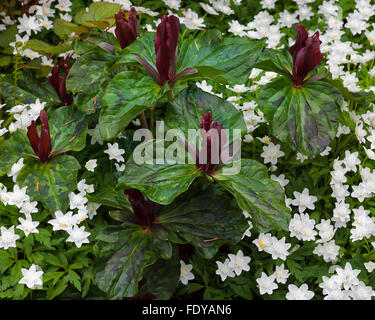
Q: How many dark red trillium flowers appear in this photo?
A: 7